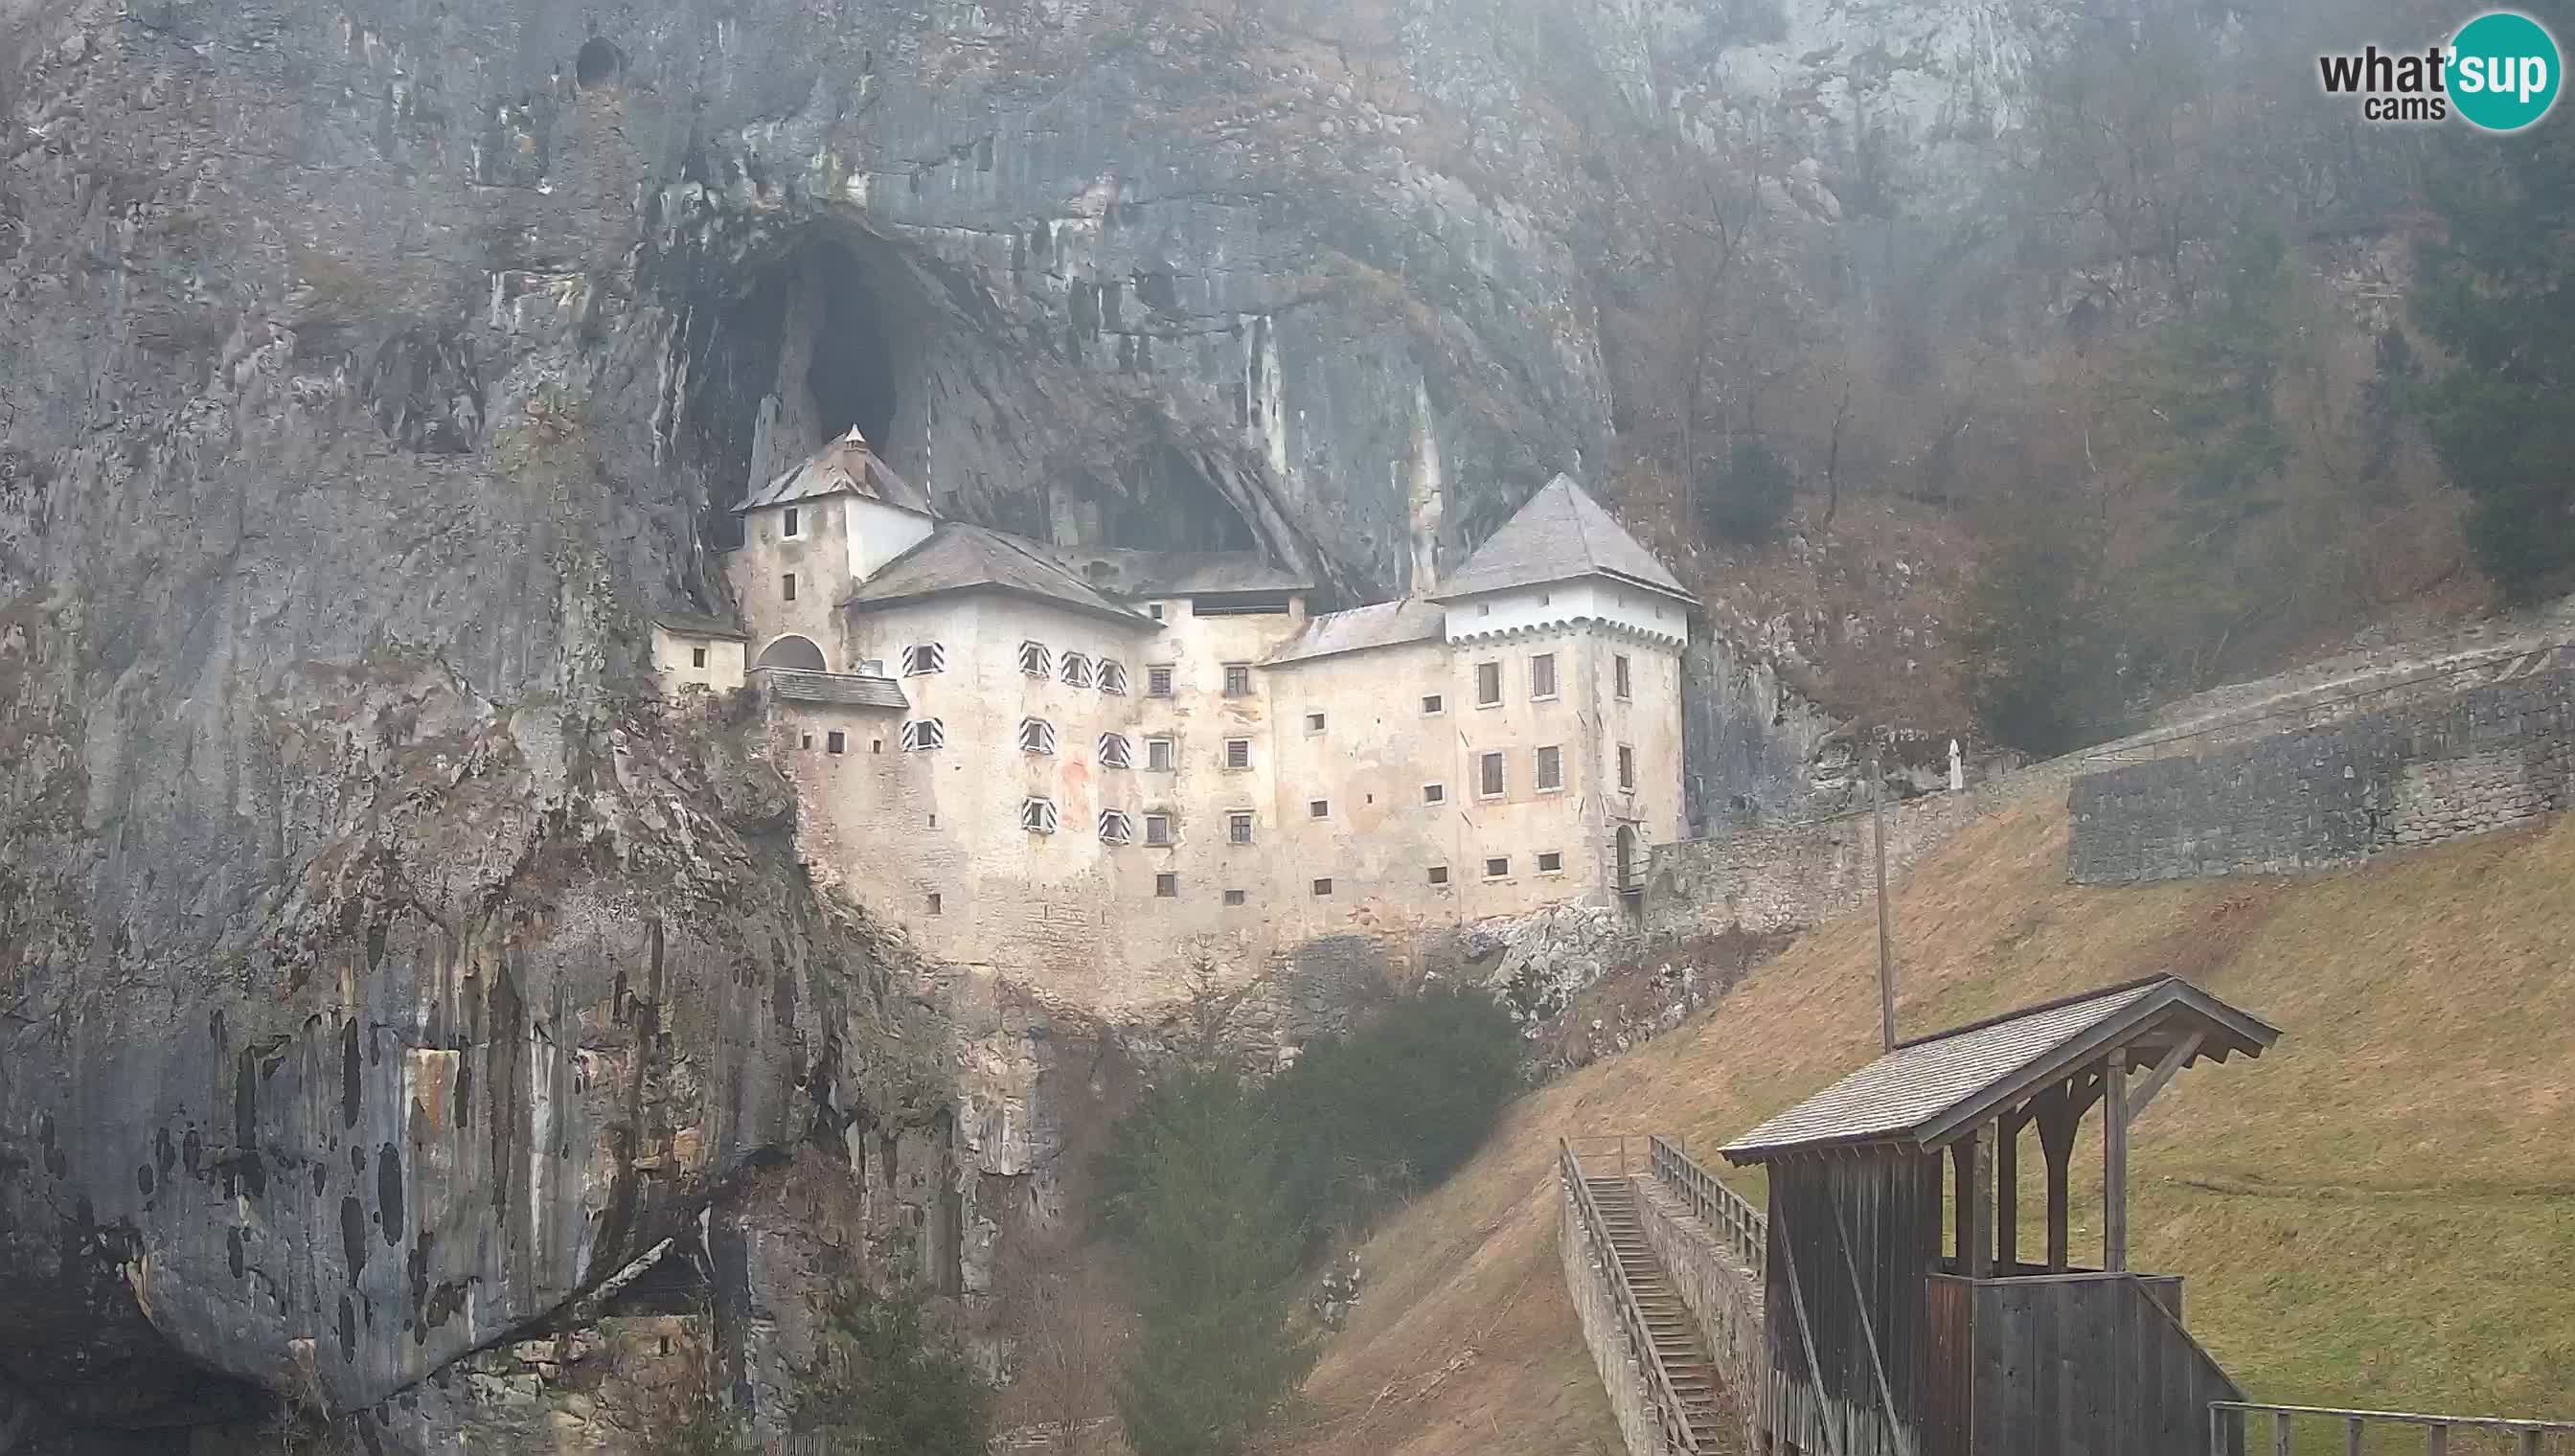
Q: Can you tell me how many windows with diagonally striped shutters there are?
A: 9